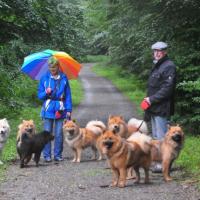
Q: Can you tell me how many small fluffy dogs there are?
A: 7